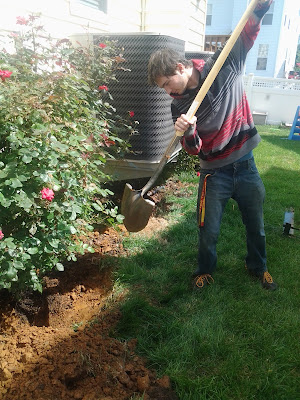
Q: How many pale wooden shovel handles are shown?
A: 1